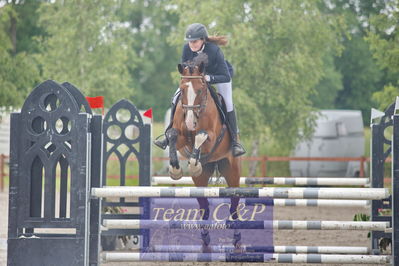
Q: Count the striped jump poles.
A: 6